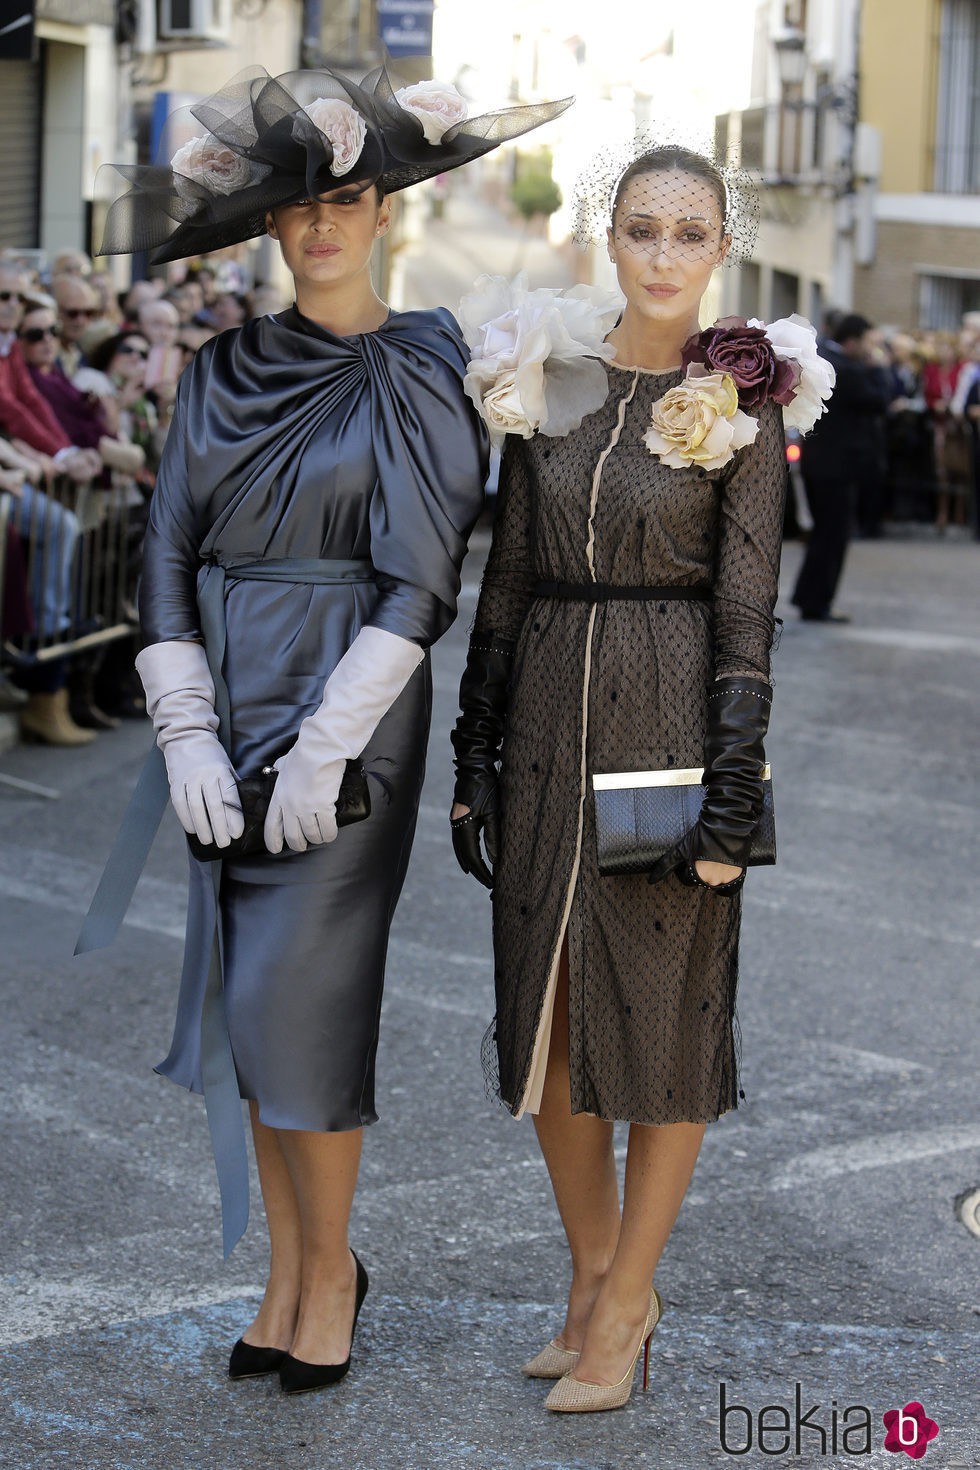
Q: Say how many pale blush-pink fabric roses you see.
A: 3